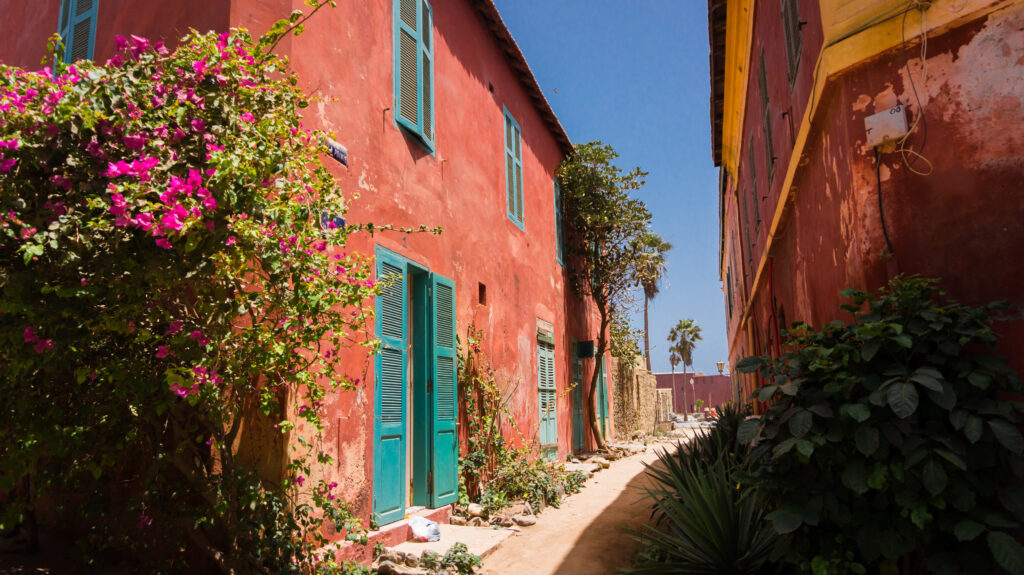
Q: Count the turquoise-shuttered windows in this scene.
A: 4